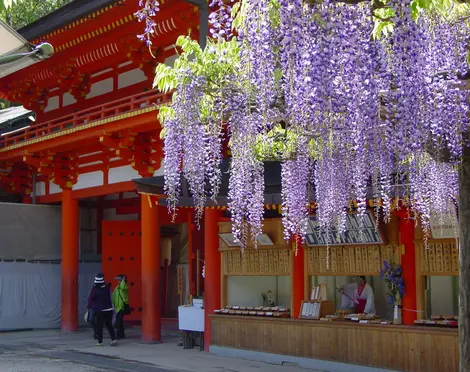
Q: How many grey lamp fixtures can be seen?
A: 1